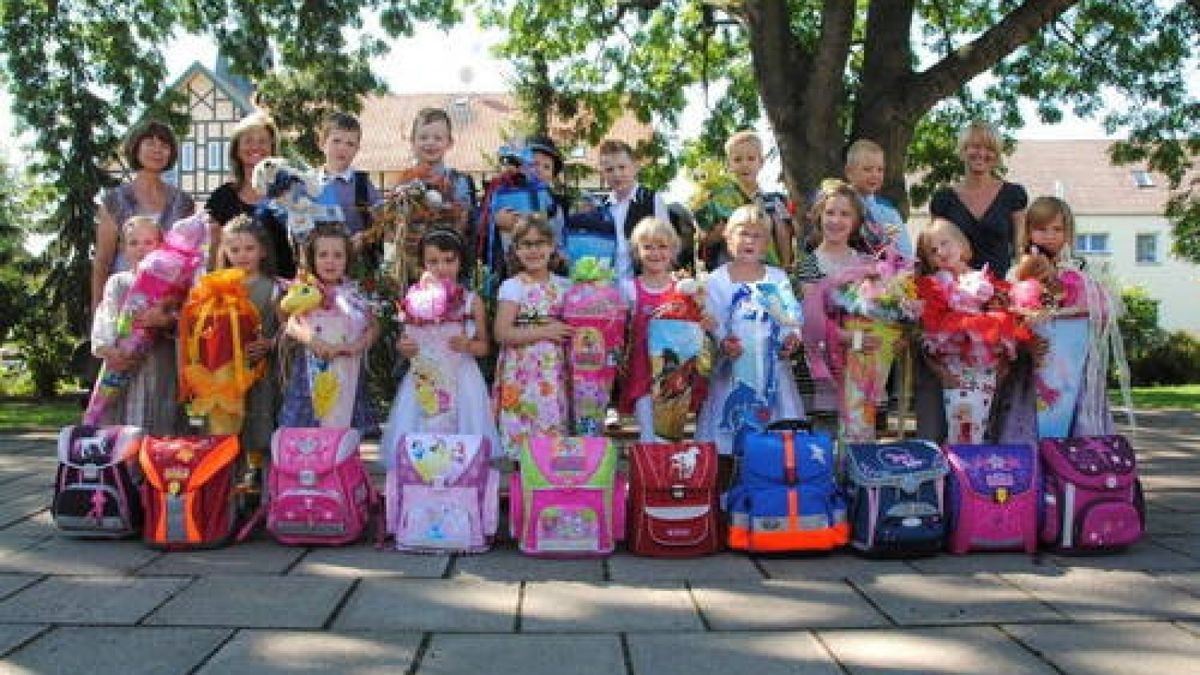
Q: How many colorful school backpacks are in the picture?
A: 10